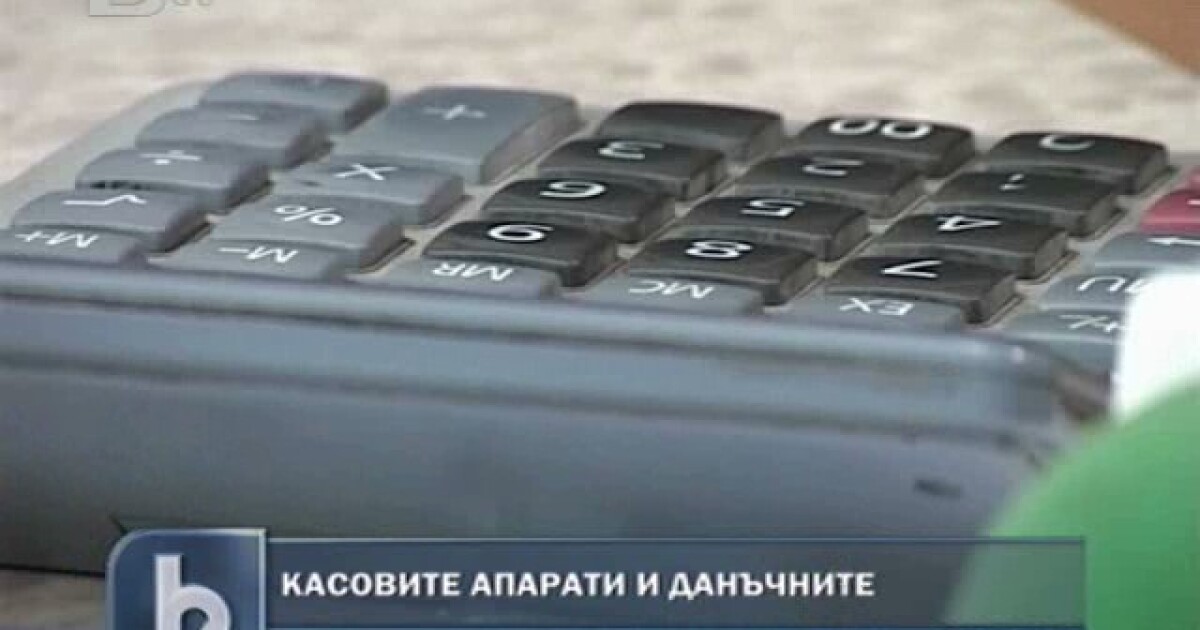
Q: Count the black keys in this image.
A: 12